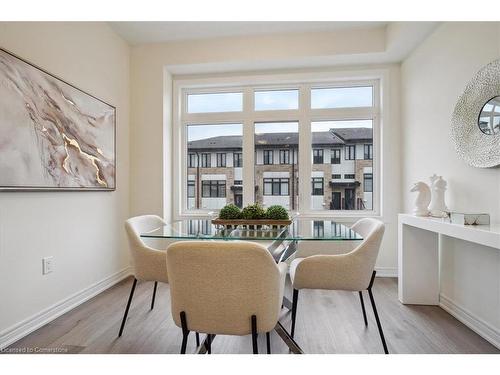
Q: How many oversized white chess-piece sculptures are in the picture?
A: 3